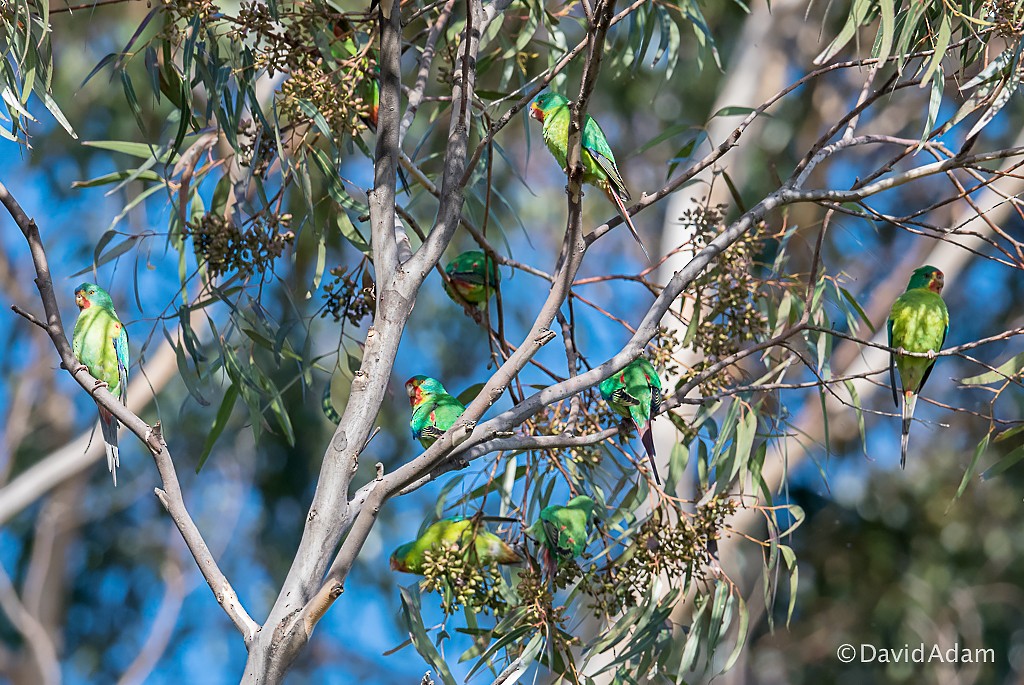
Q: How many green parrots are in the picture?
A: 9